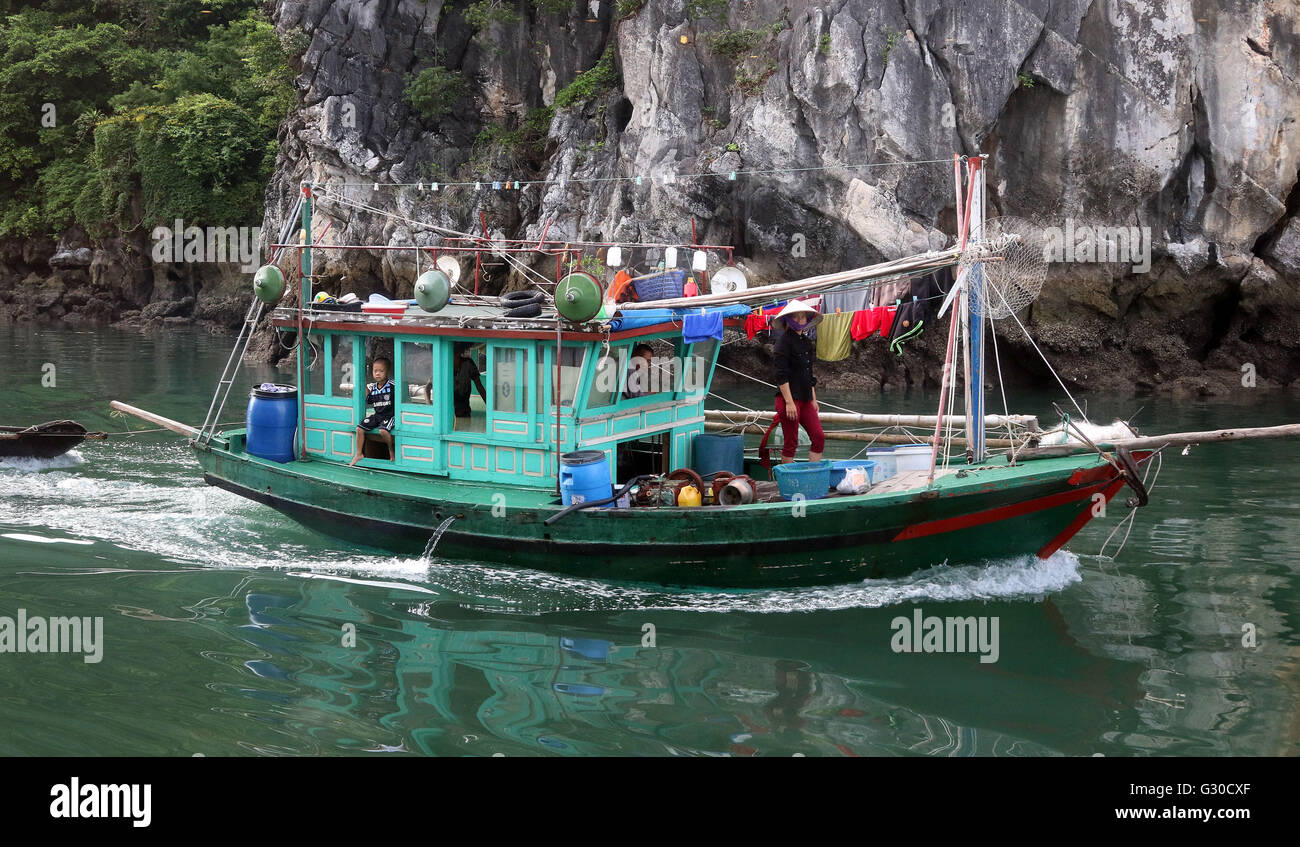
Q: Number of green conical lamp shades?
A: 3